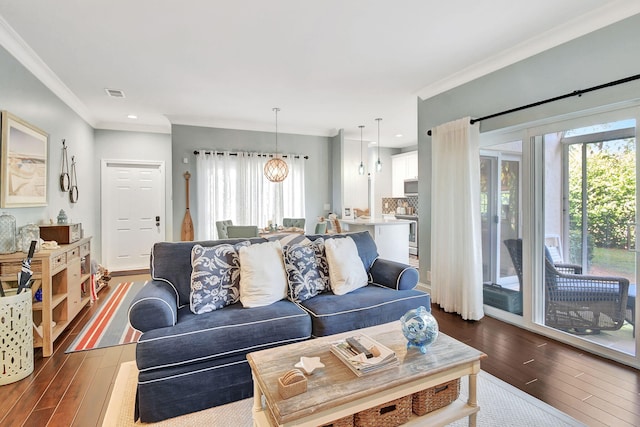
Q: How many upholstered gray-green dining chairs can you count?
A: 4